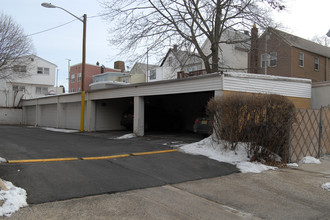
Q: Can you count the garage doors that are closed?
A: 3